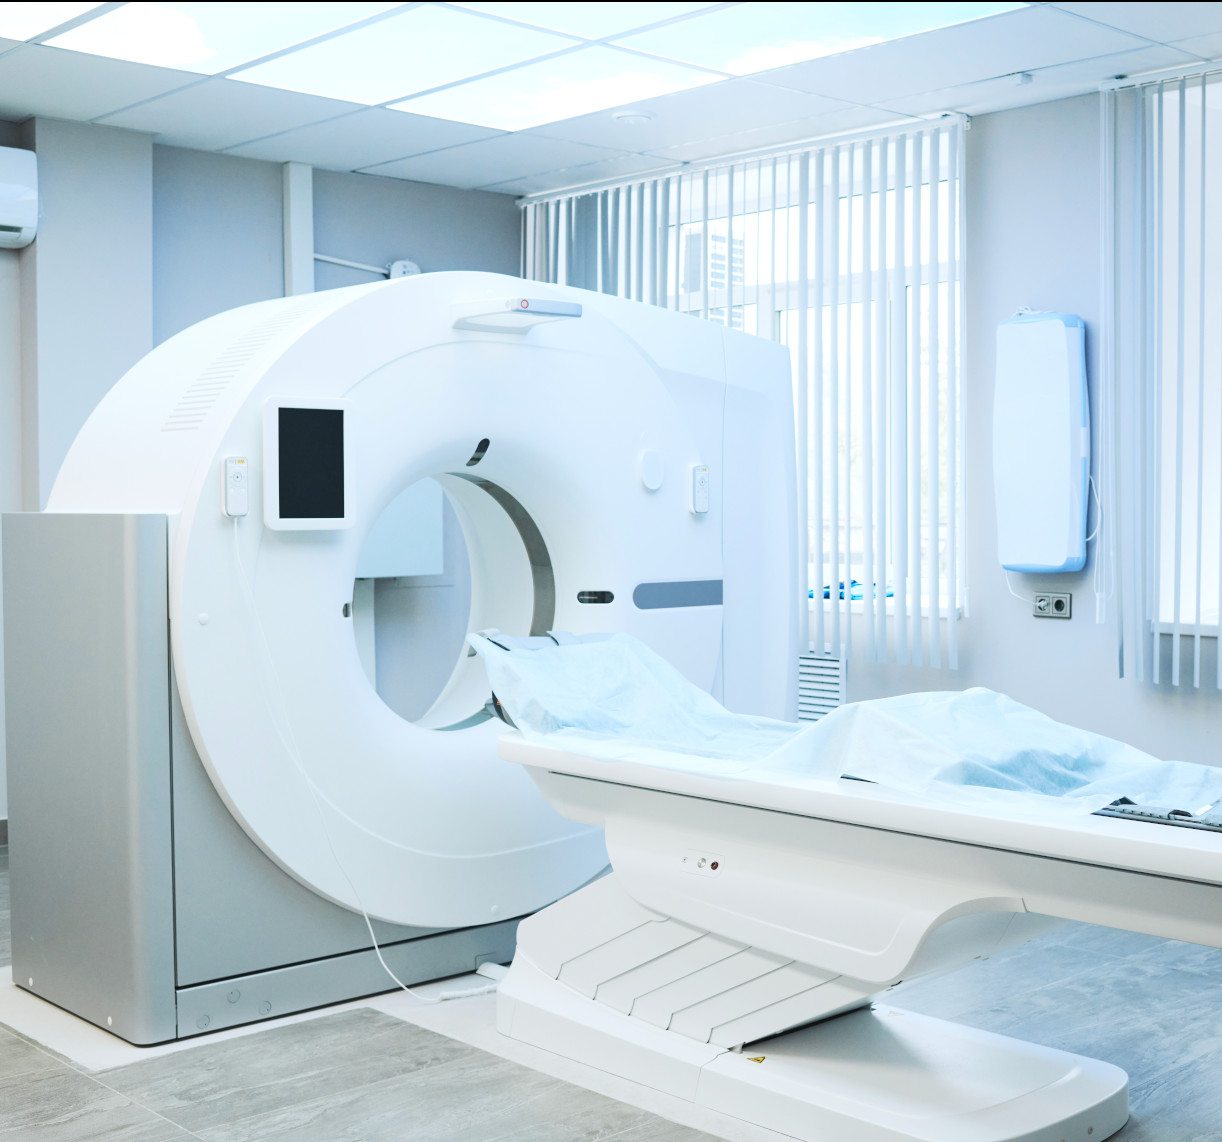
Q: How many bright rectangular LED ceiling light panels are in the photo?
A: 6